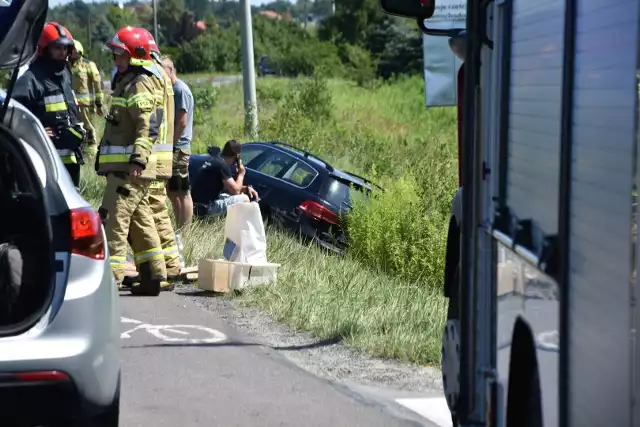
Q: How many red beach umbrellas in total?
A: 0